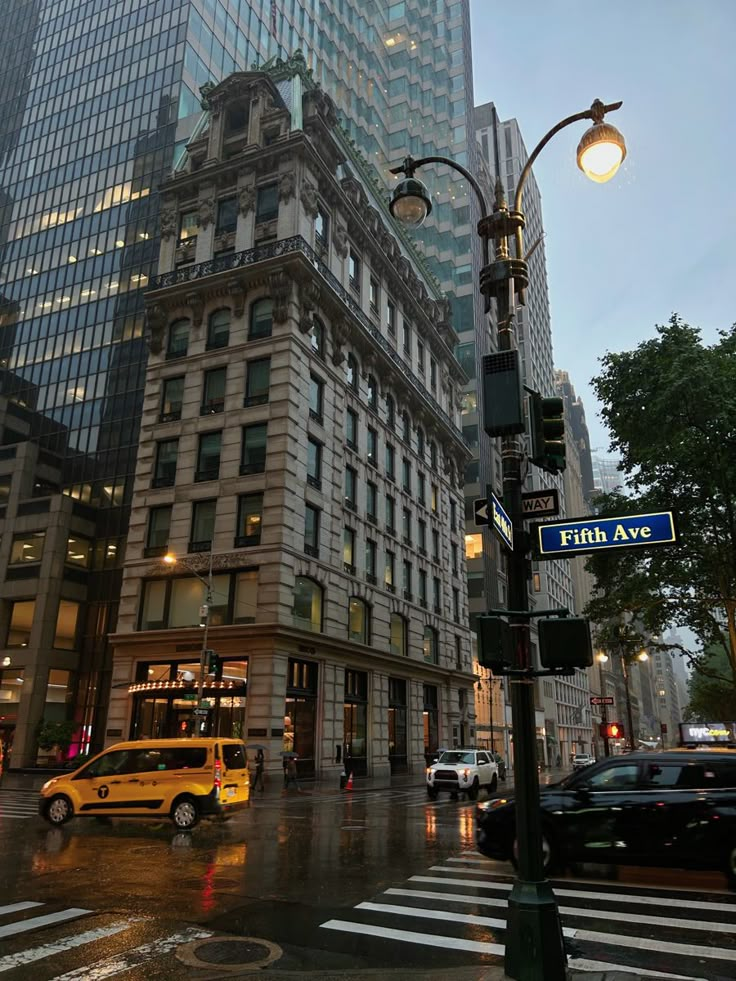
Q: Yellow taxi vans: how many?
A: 1